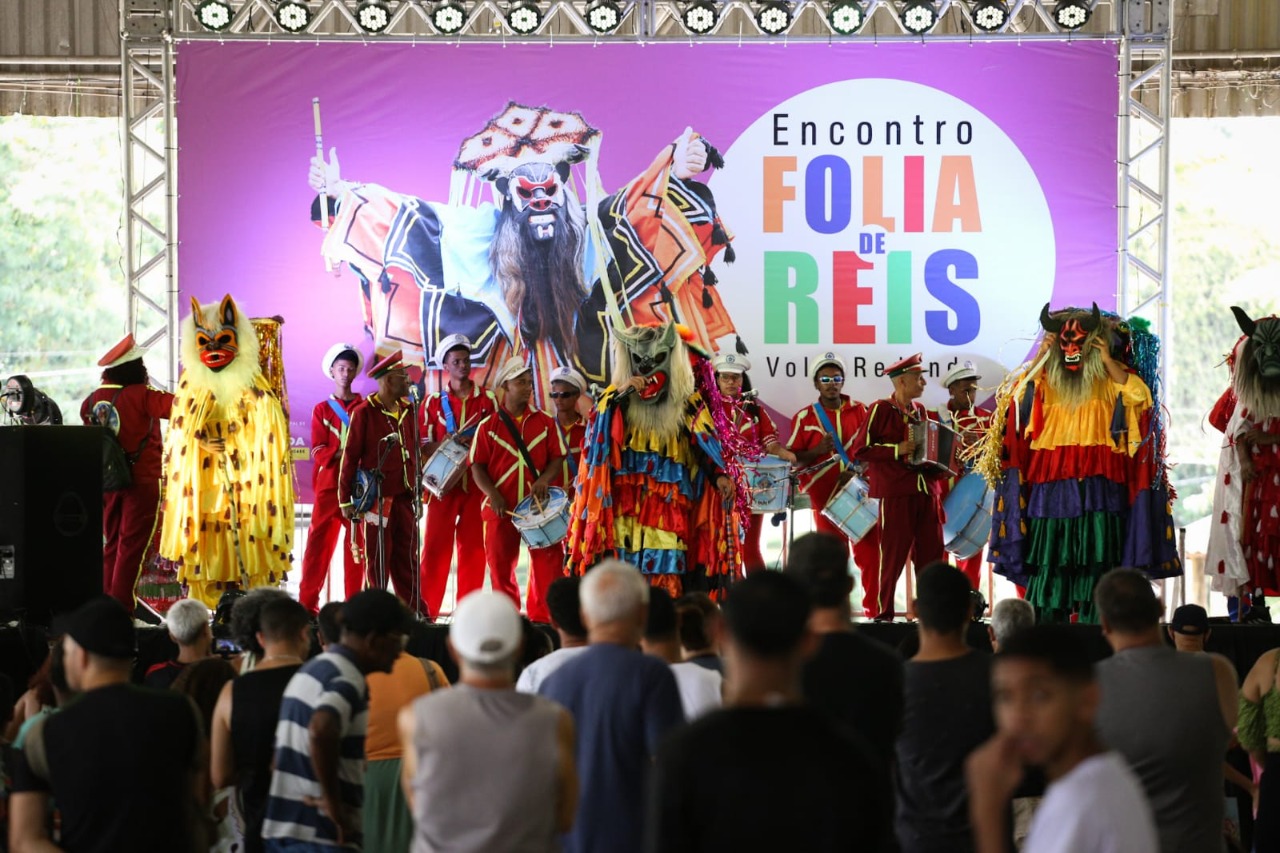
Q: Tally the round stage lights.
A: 12